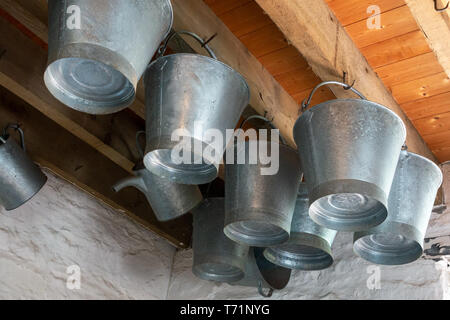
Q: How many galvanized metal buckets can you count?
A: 7